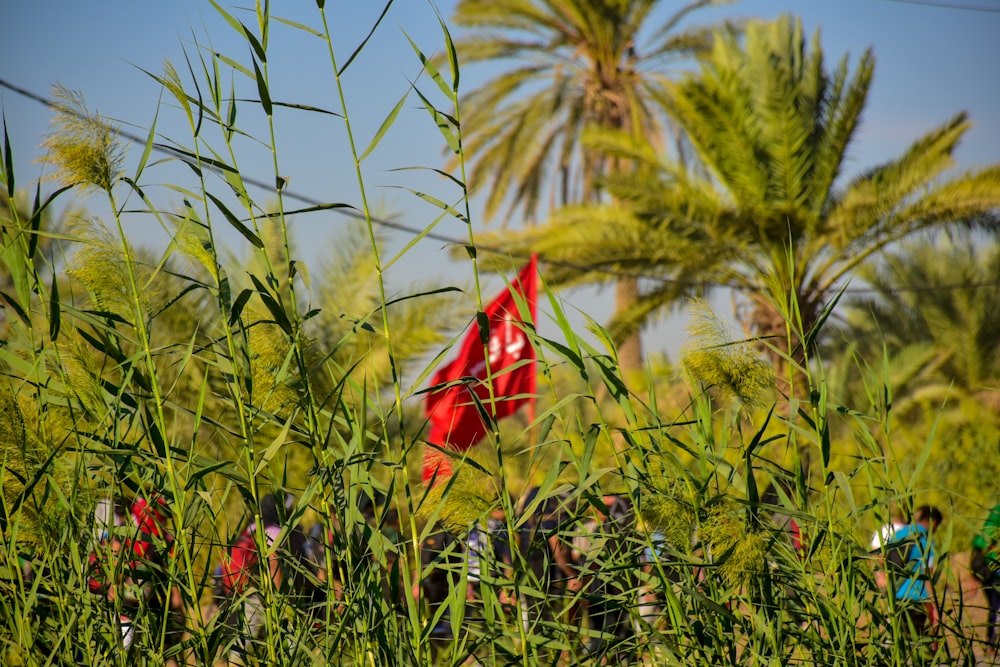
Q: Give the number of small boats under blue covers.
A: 0